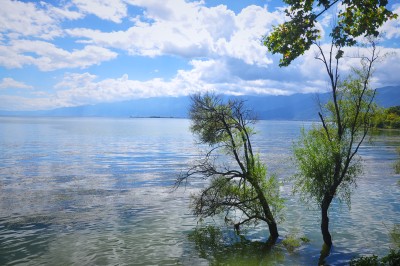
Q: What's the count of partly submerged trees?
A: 2